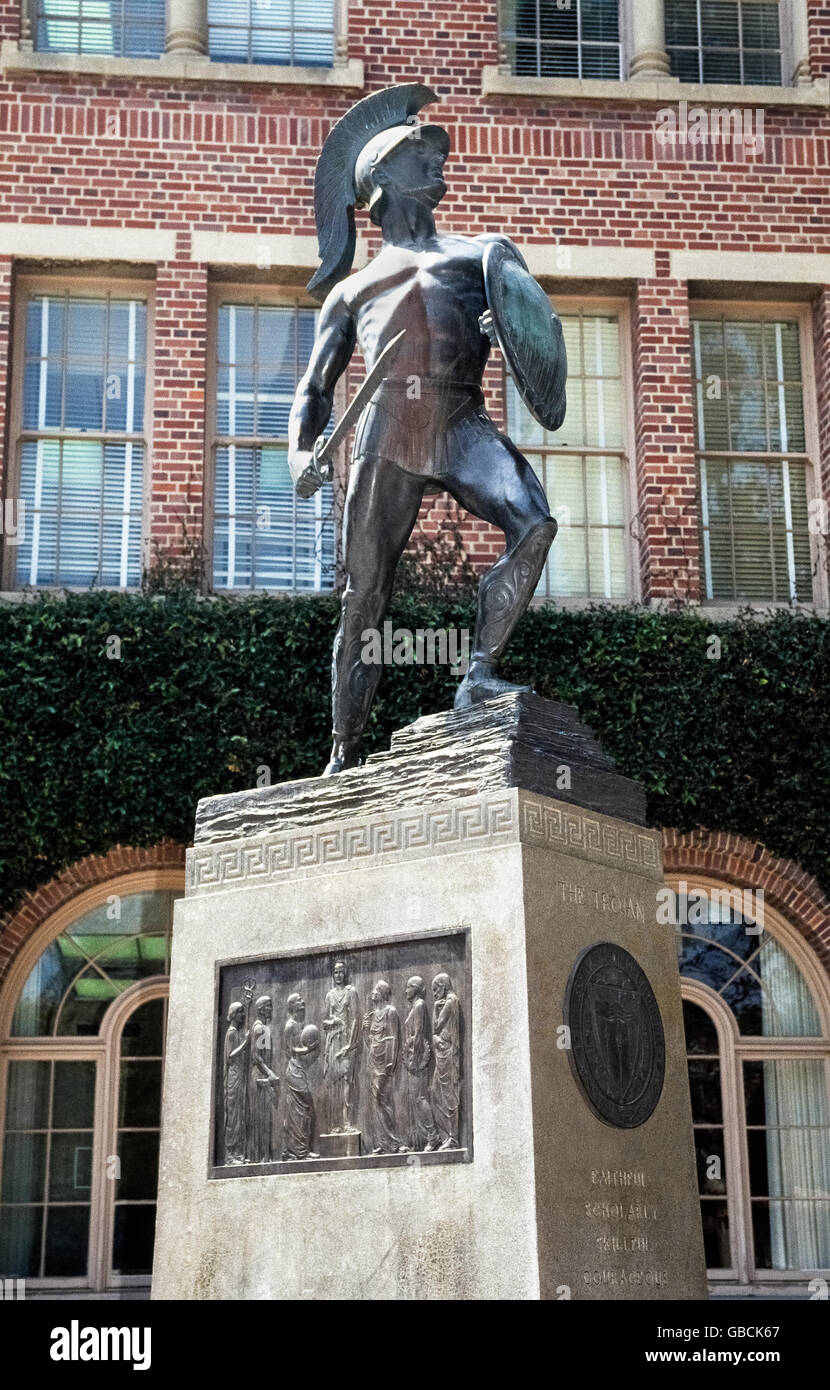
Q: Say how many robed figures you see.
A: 7